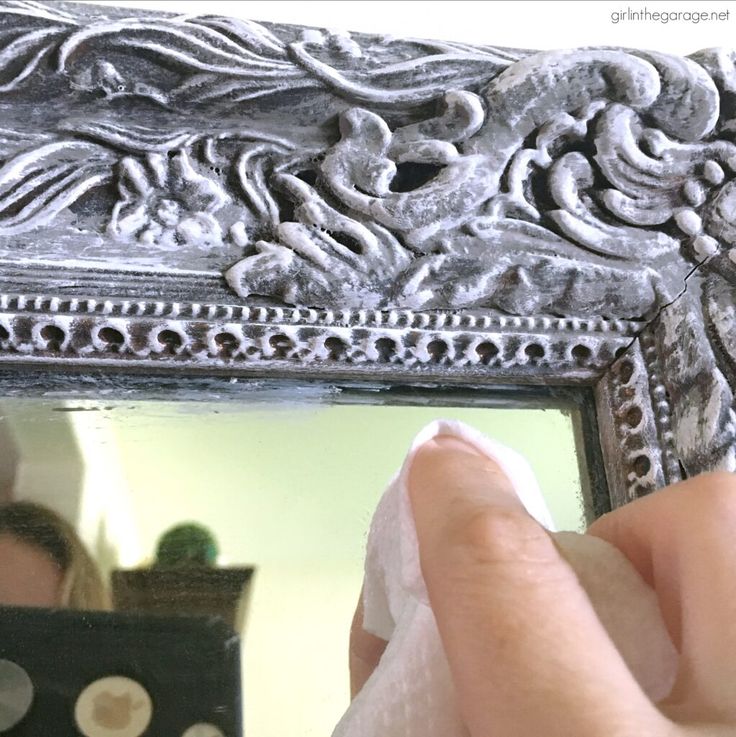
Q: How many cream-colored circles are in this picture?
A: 2